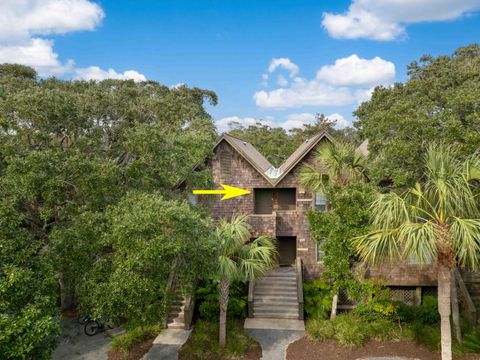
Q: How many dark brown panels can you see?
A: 3